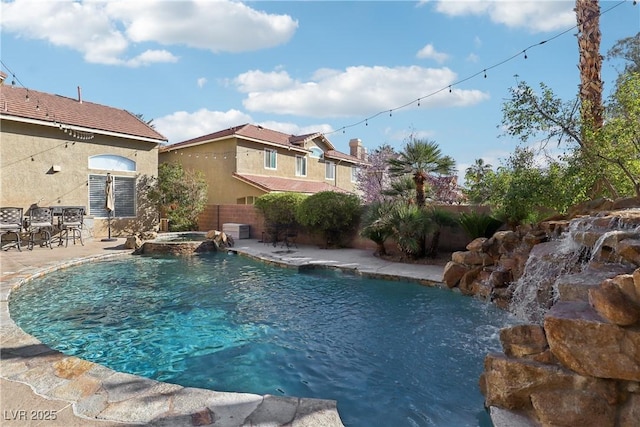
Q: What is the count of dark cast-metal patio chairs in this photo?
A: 3